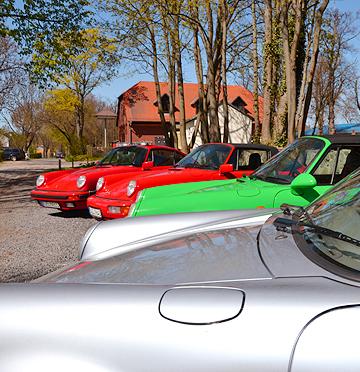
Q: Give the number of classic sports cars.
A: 4